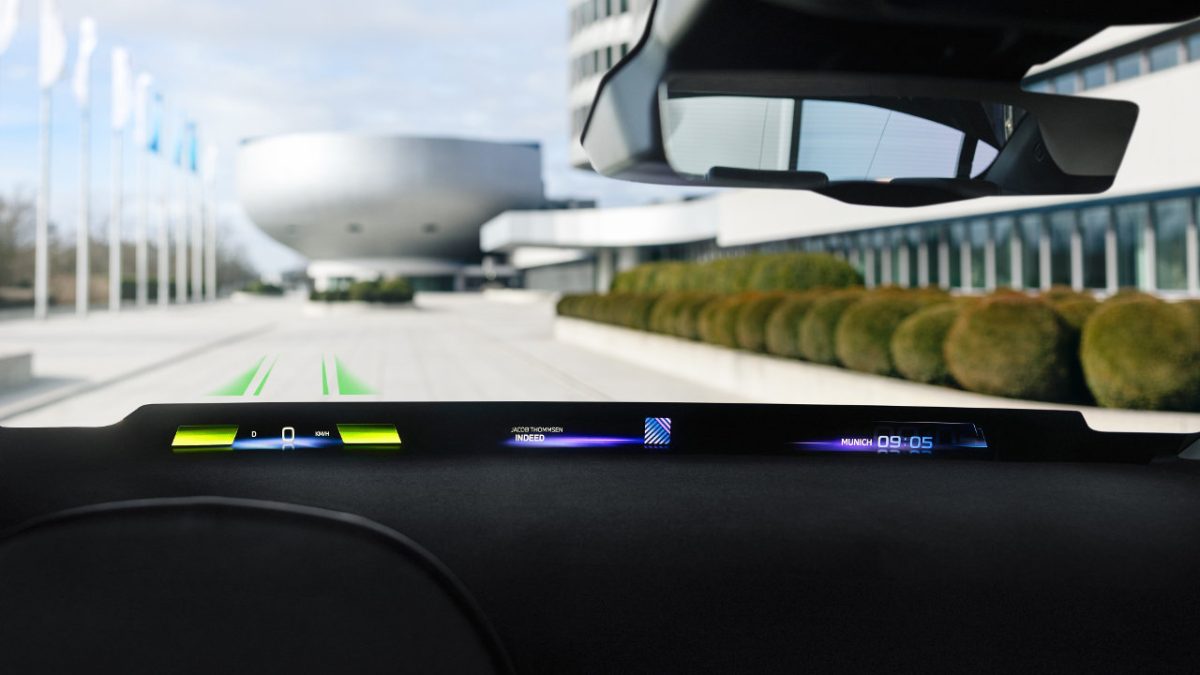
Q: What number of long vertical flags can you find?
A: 9